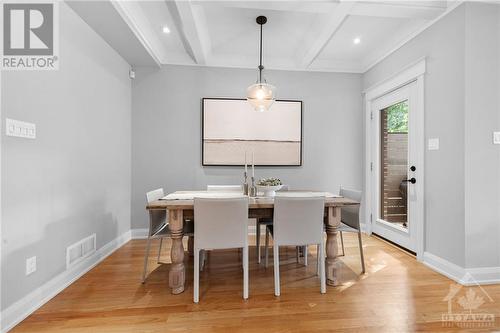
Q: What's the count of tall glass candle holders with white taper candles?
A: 2